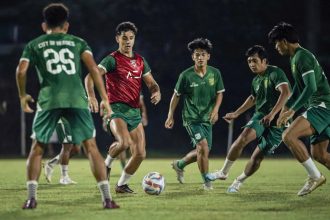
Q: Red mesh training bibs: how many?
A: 1